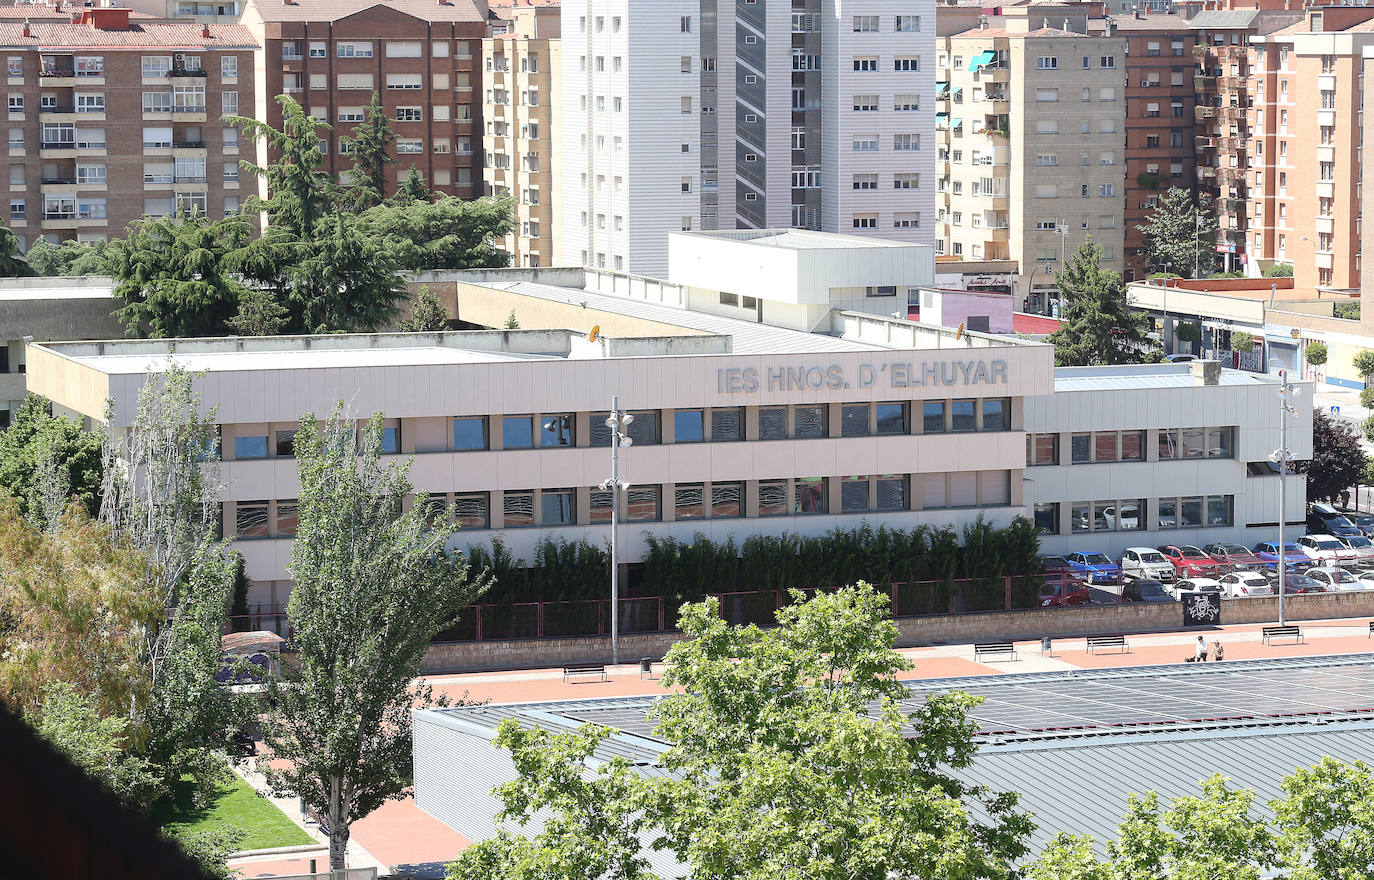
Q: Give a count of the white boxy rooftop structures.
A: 1